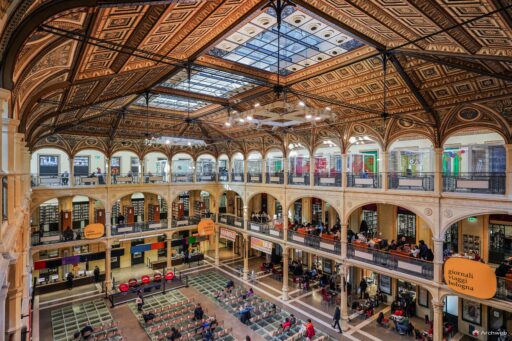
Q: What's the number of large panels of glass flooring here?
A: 3